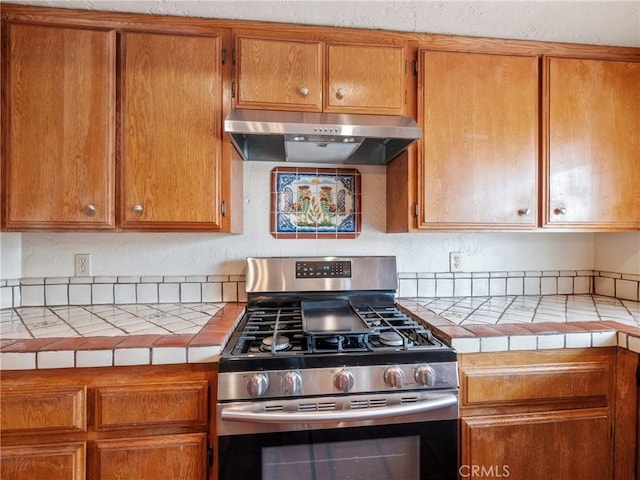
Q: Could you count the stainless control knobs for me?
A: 5